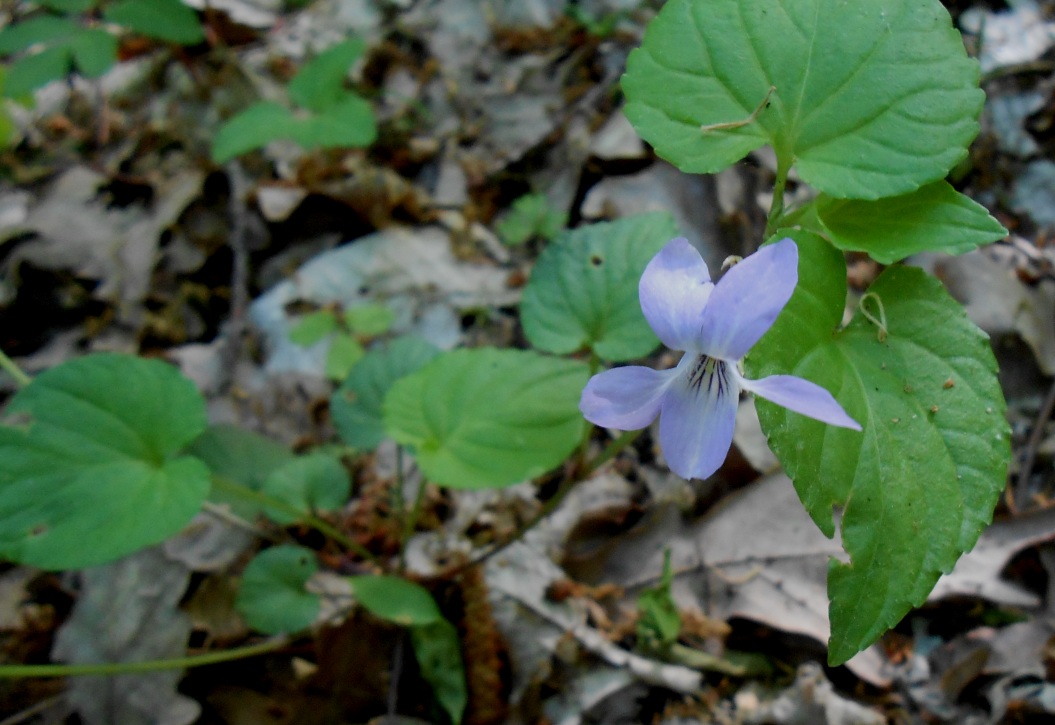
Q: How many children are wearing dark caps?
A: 0